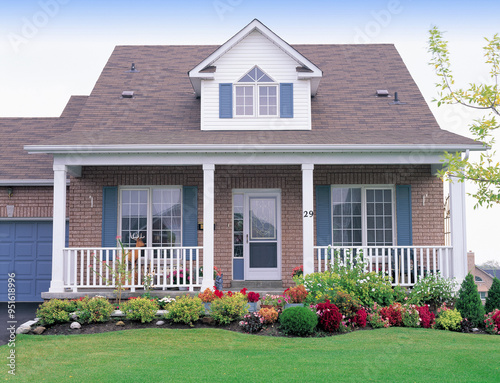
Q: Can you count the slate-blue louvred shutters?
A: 6